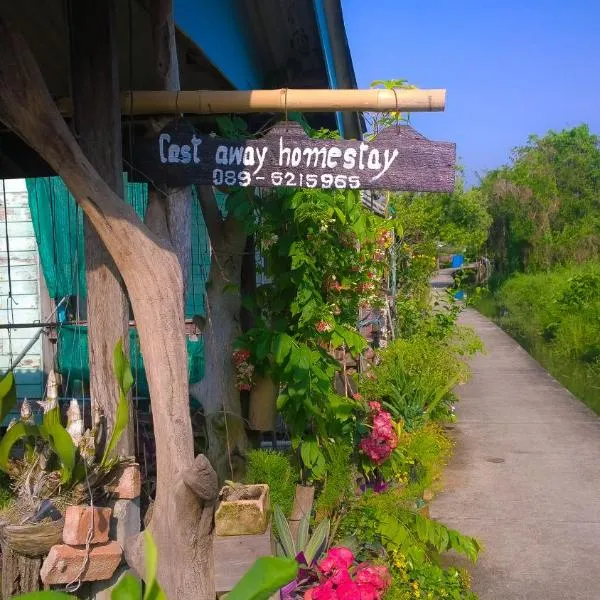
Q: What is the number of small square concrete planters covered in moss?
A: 1